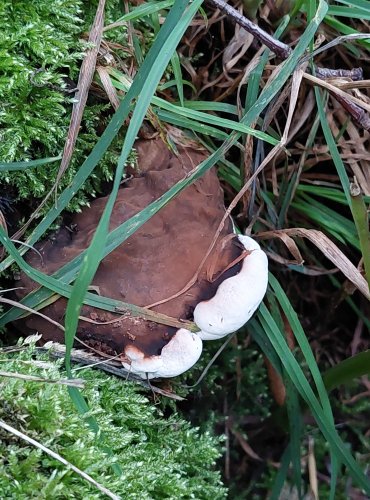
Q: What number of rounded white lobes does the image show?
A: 2